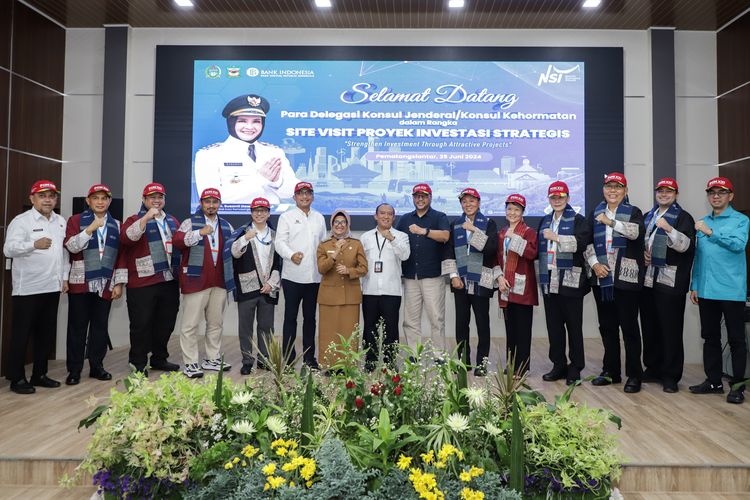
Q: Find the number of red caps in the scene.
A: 13